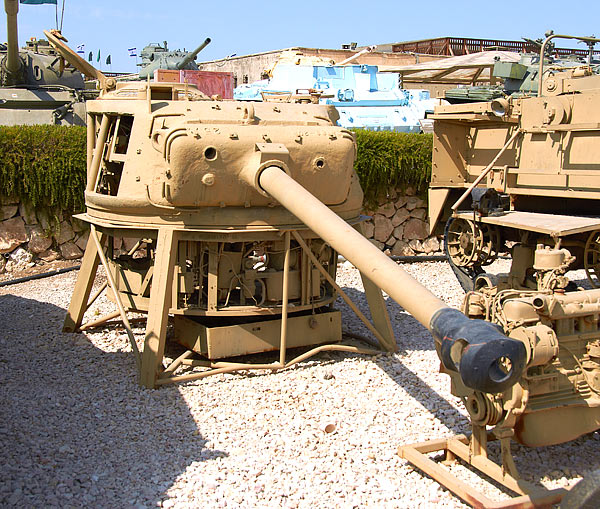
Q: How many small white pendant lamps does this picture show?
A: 0